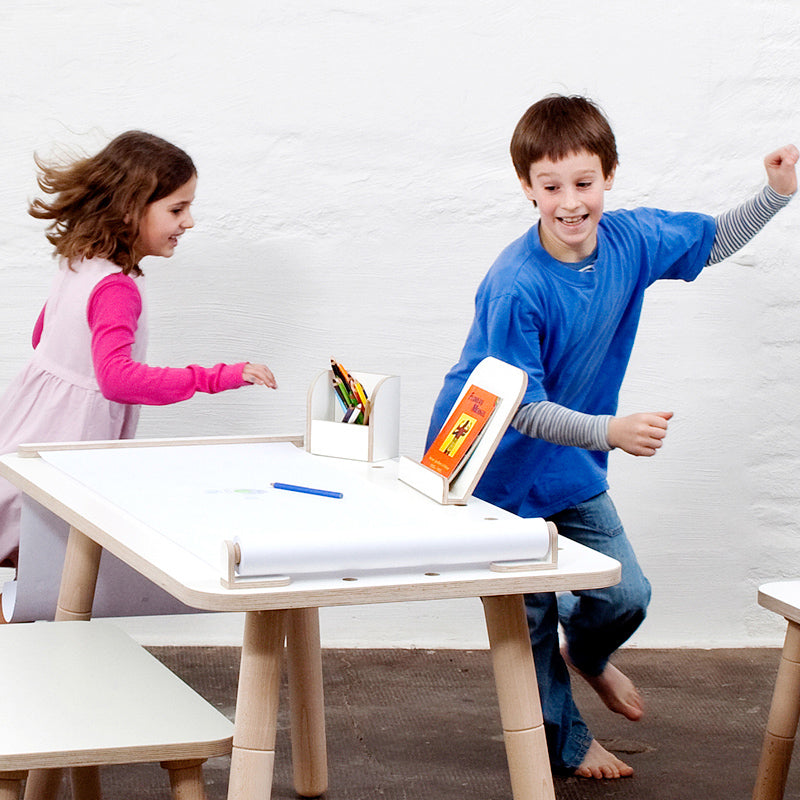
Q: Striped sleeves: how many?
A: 2